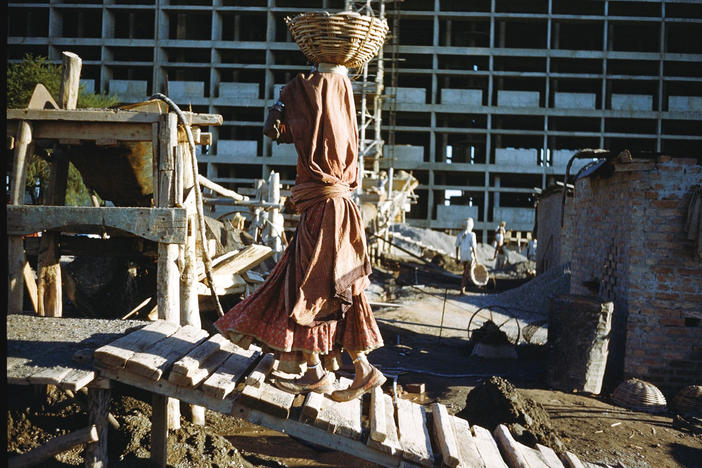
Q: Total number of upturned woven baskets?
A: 2